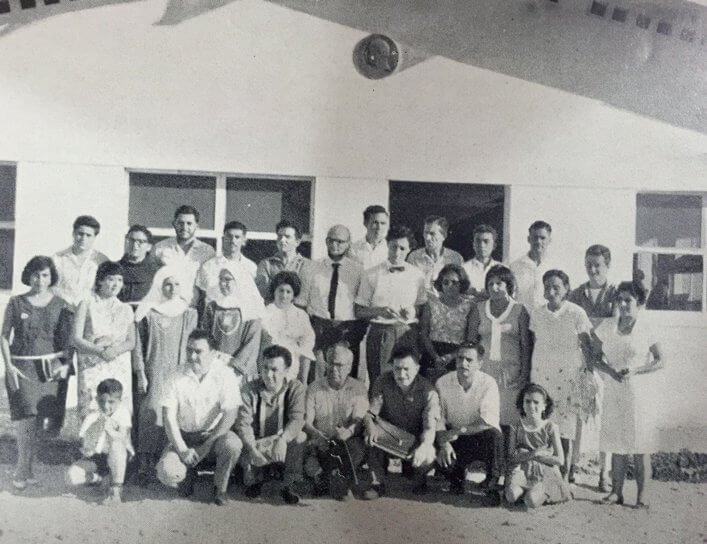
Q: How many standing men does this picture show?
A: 12